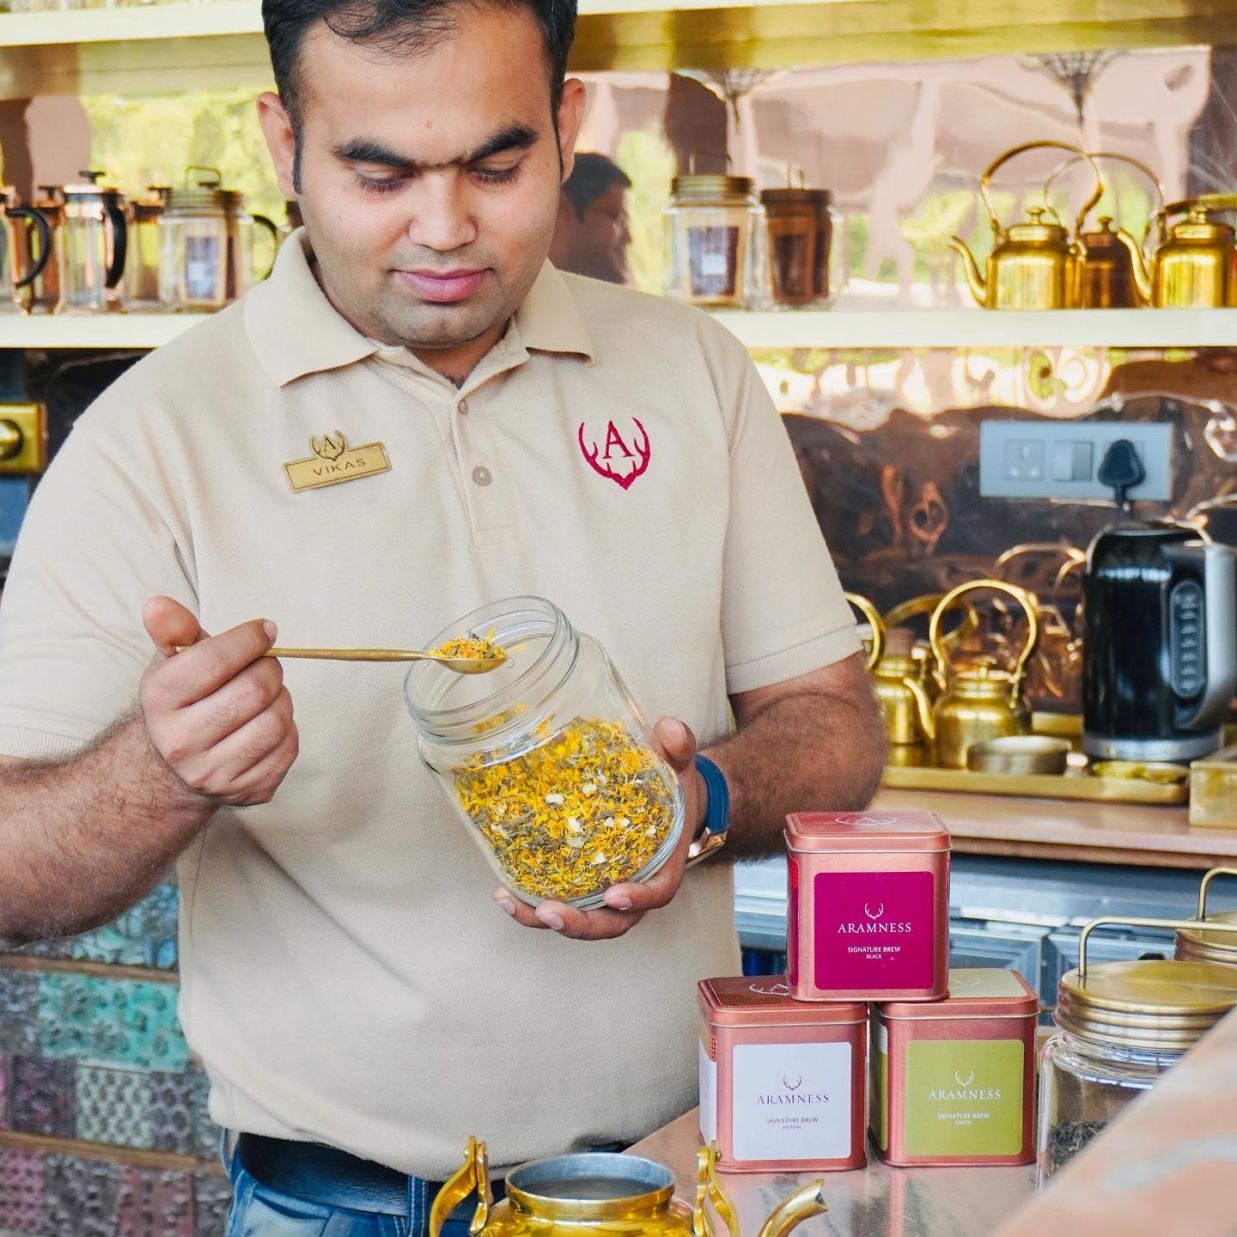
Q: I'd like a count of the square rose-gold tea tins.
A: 3